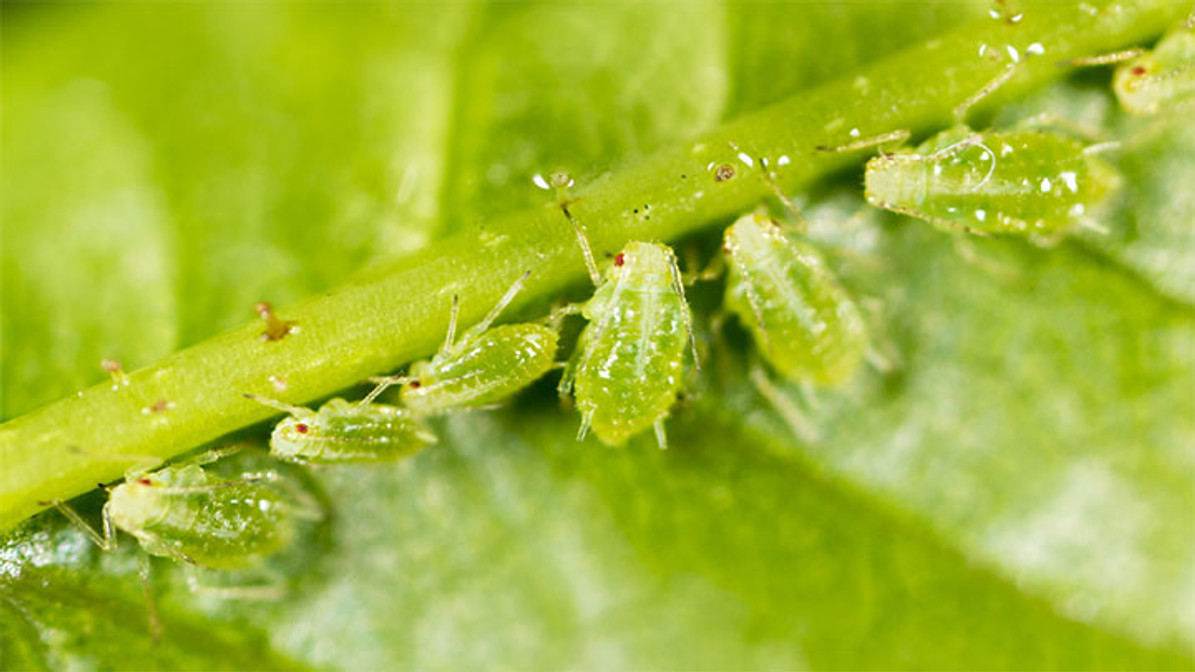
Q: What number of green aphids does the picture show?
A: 7